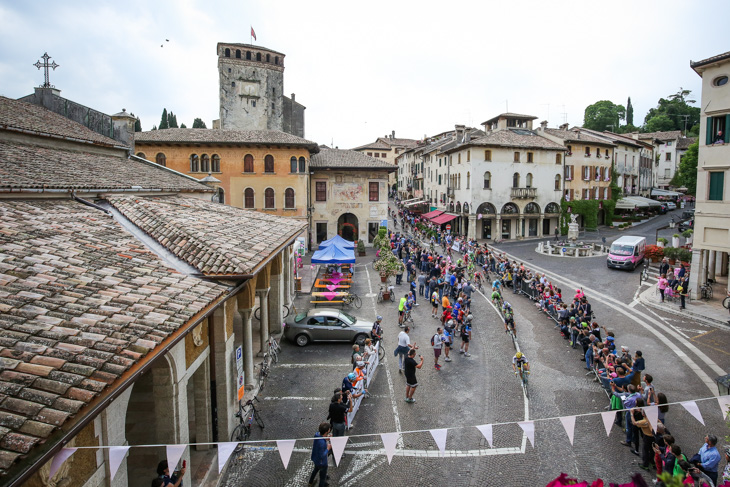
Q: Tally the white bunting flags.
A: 15